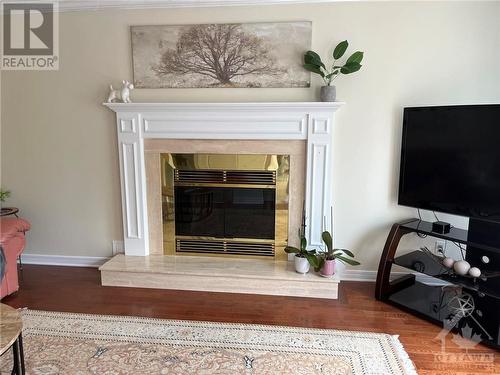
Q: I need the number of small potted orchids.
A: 2